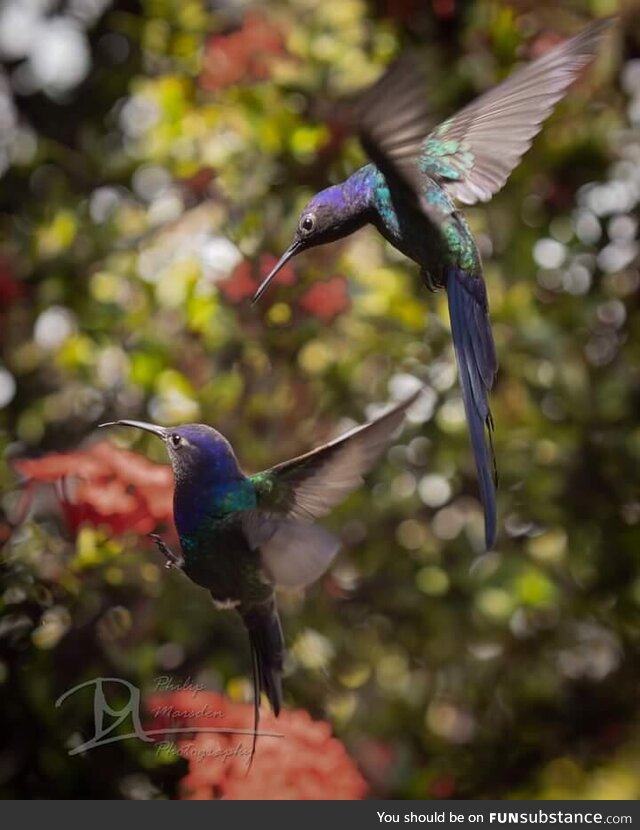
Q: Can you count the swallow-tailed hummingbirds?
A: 2